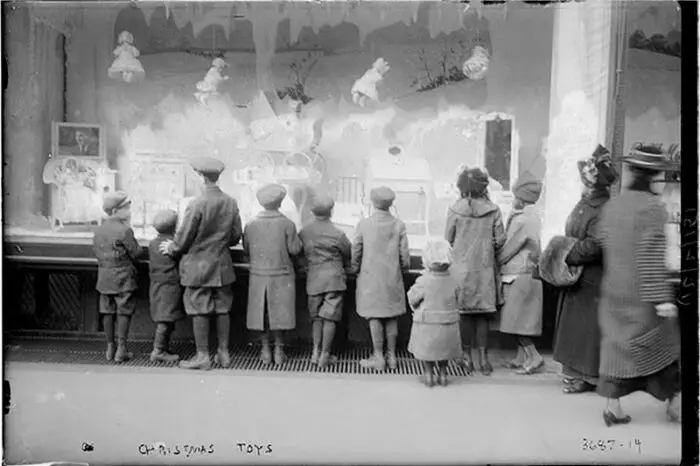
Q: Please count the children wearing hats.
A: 9